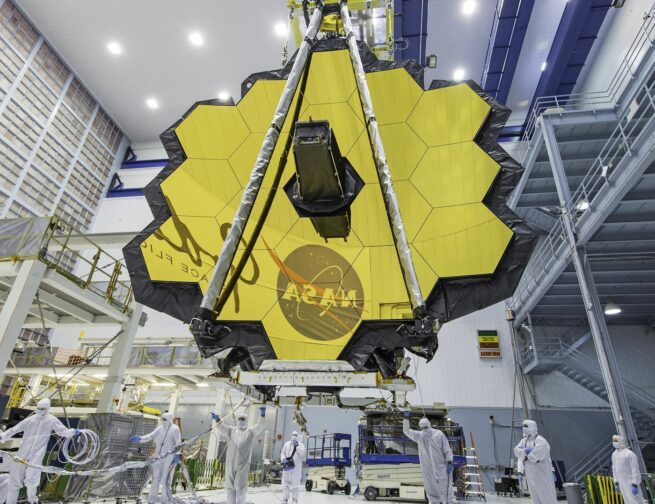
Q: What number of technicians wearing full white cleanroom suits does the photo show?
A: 7